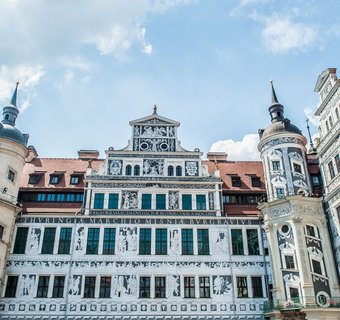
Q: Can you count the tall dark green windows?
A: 11